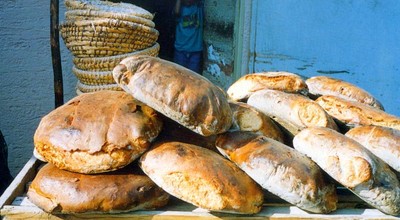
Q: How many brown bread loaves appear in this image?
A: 12